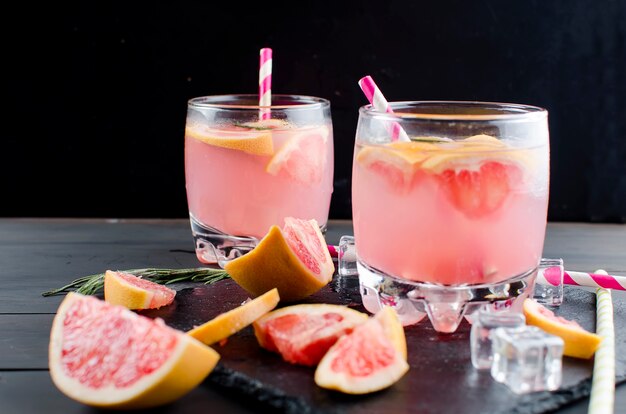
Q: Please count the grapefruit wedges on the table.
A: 7